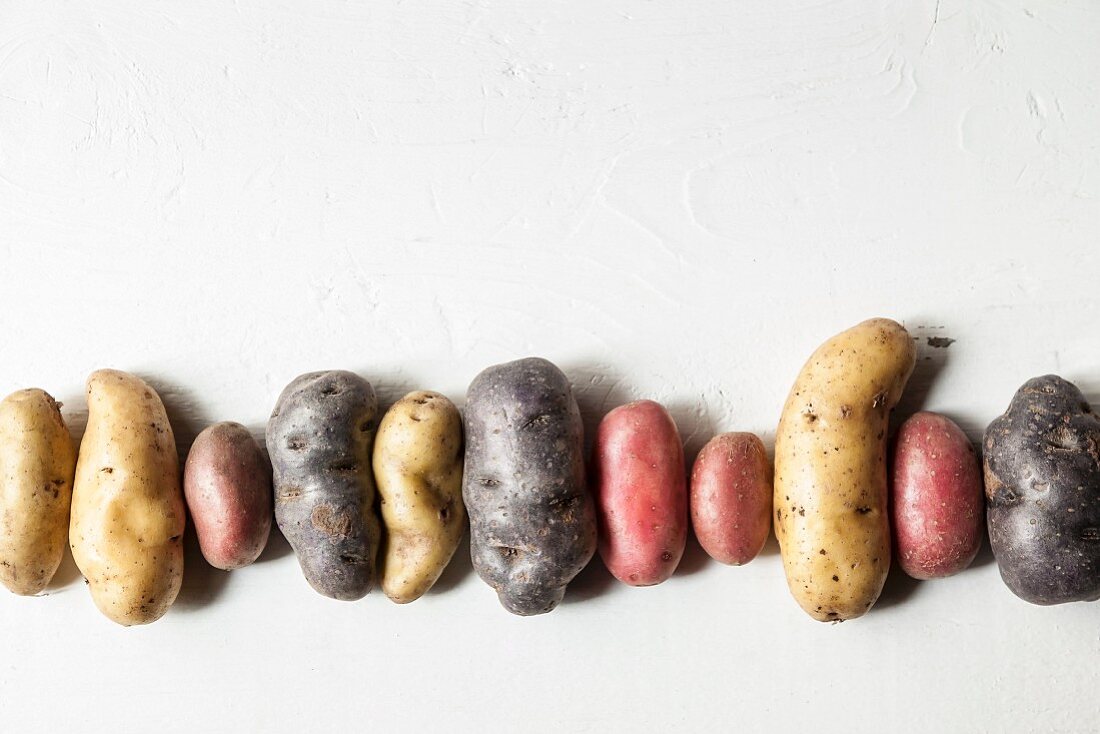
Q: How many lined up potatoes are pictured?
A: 11